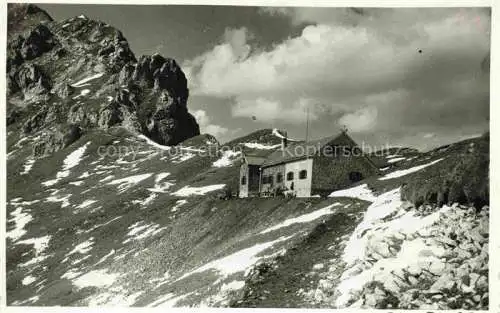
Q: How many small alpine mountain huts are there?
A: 1